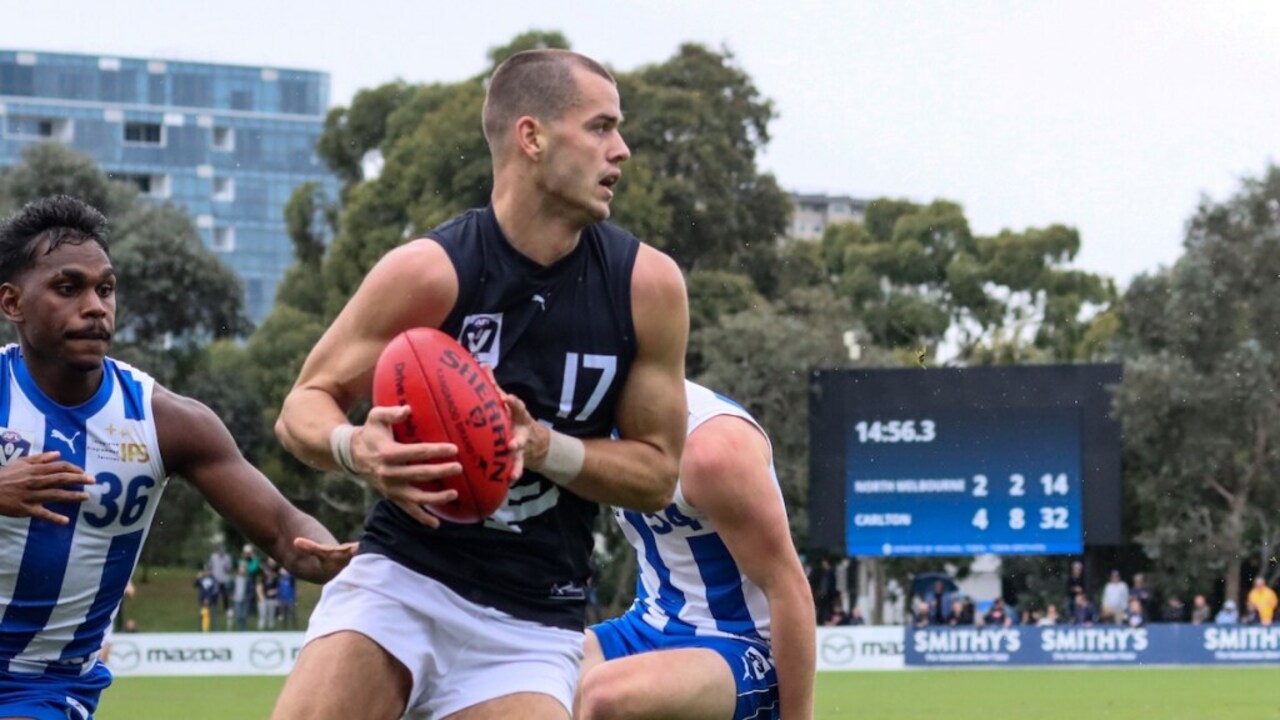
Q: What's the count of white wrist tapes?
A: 2